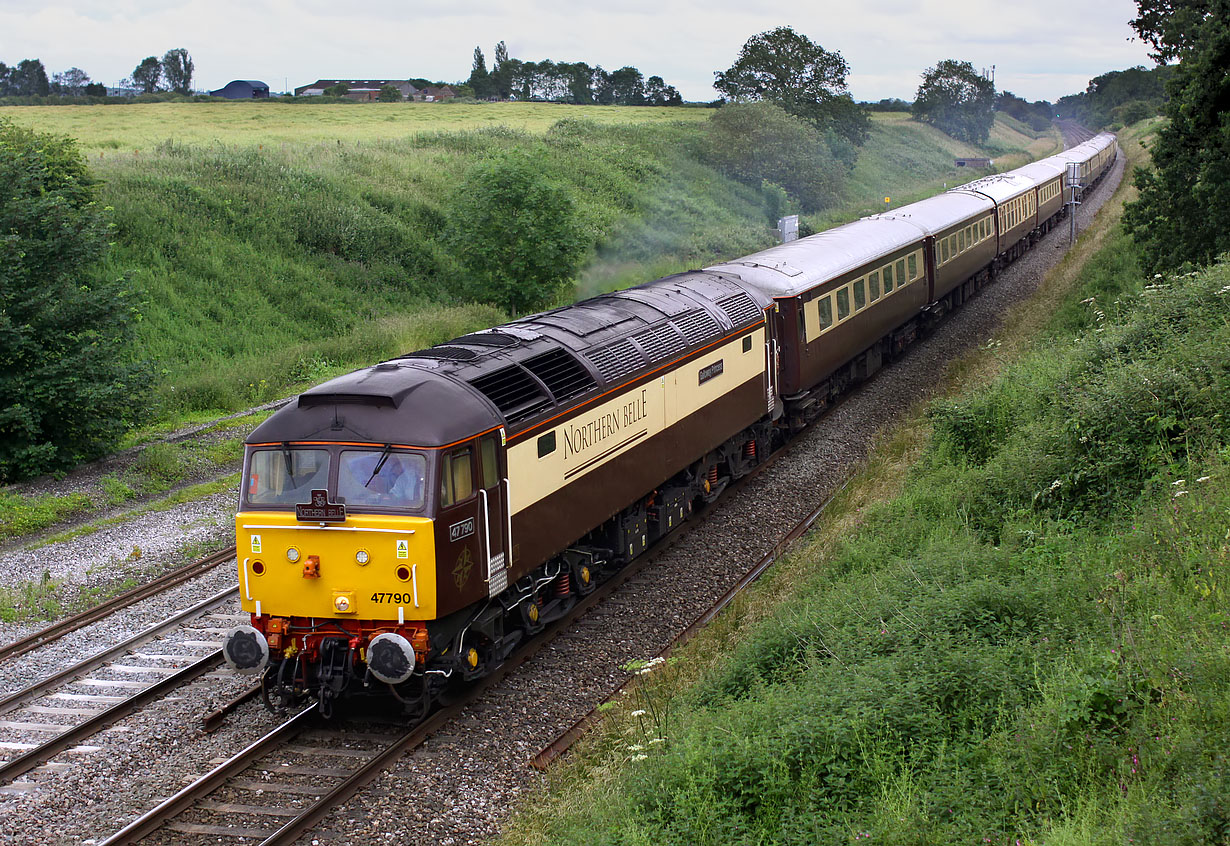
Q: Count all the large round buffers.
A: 2